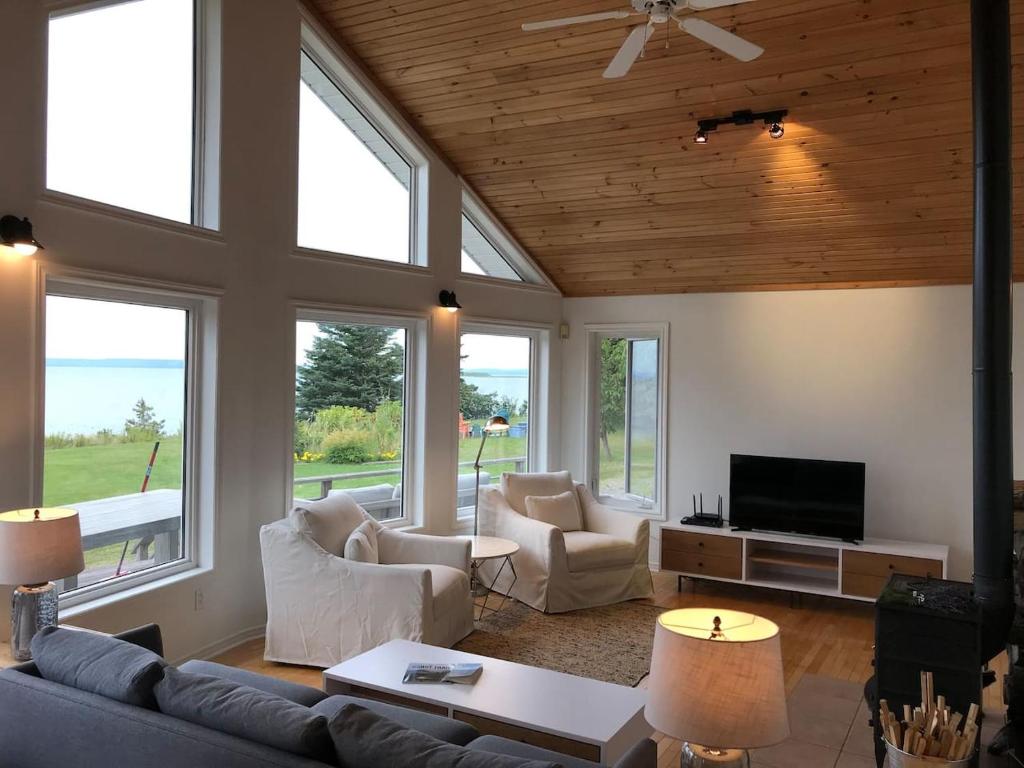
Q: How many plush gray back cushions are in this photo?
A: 3